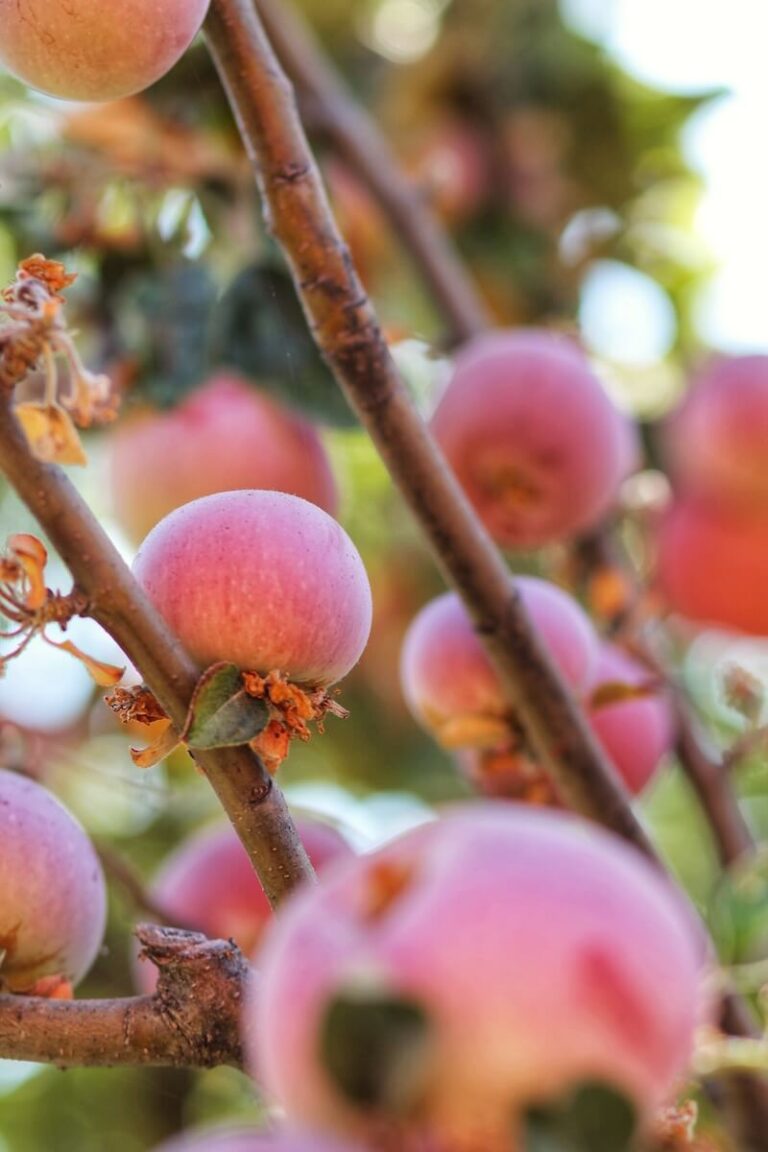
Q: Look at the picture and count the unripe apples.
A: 0